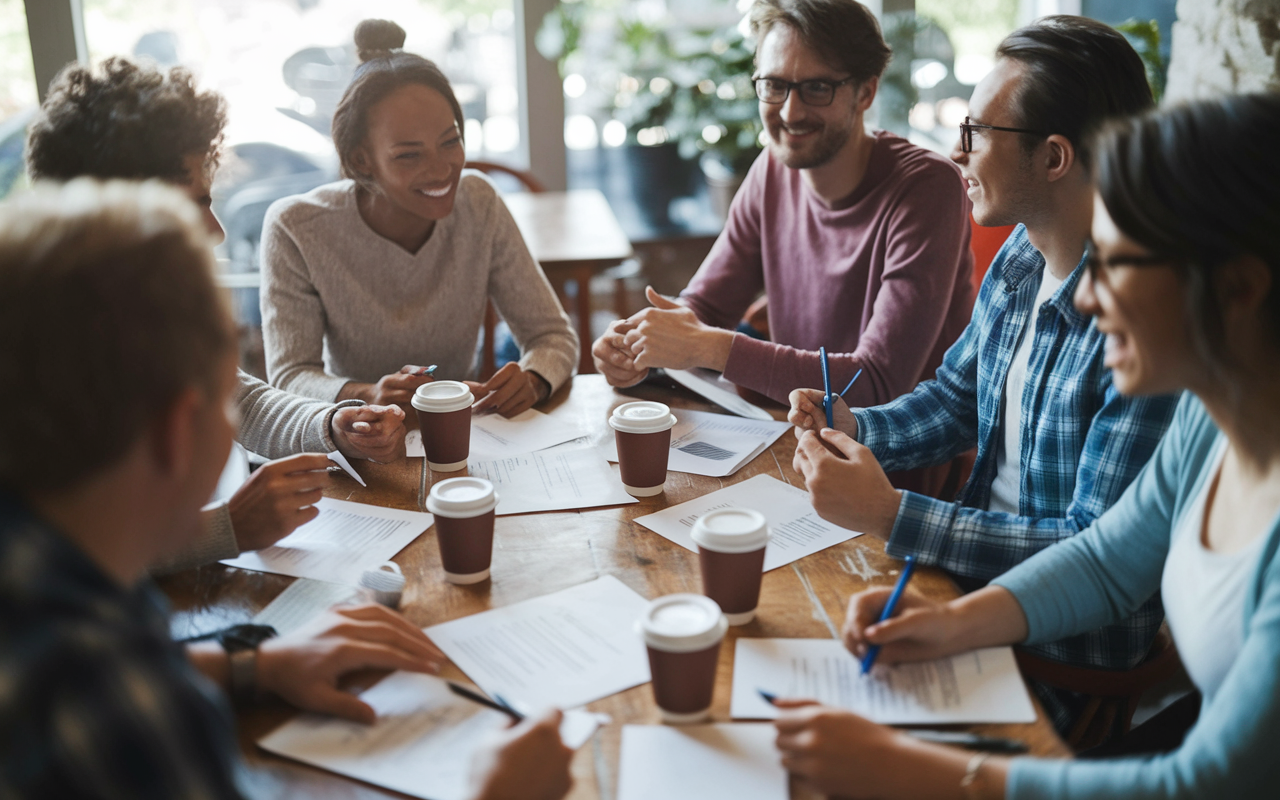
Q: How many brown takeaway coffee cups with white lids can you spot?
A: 5